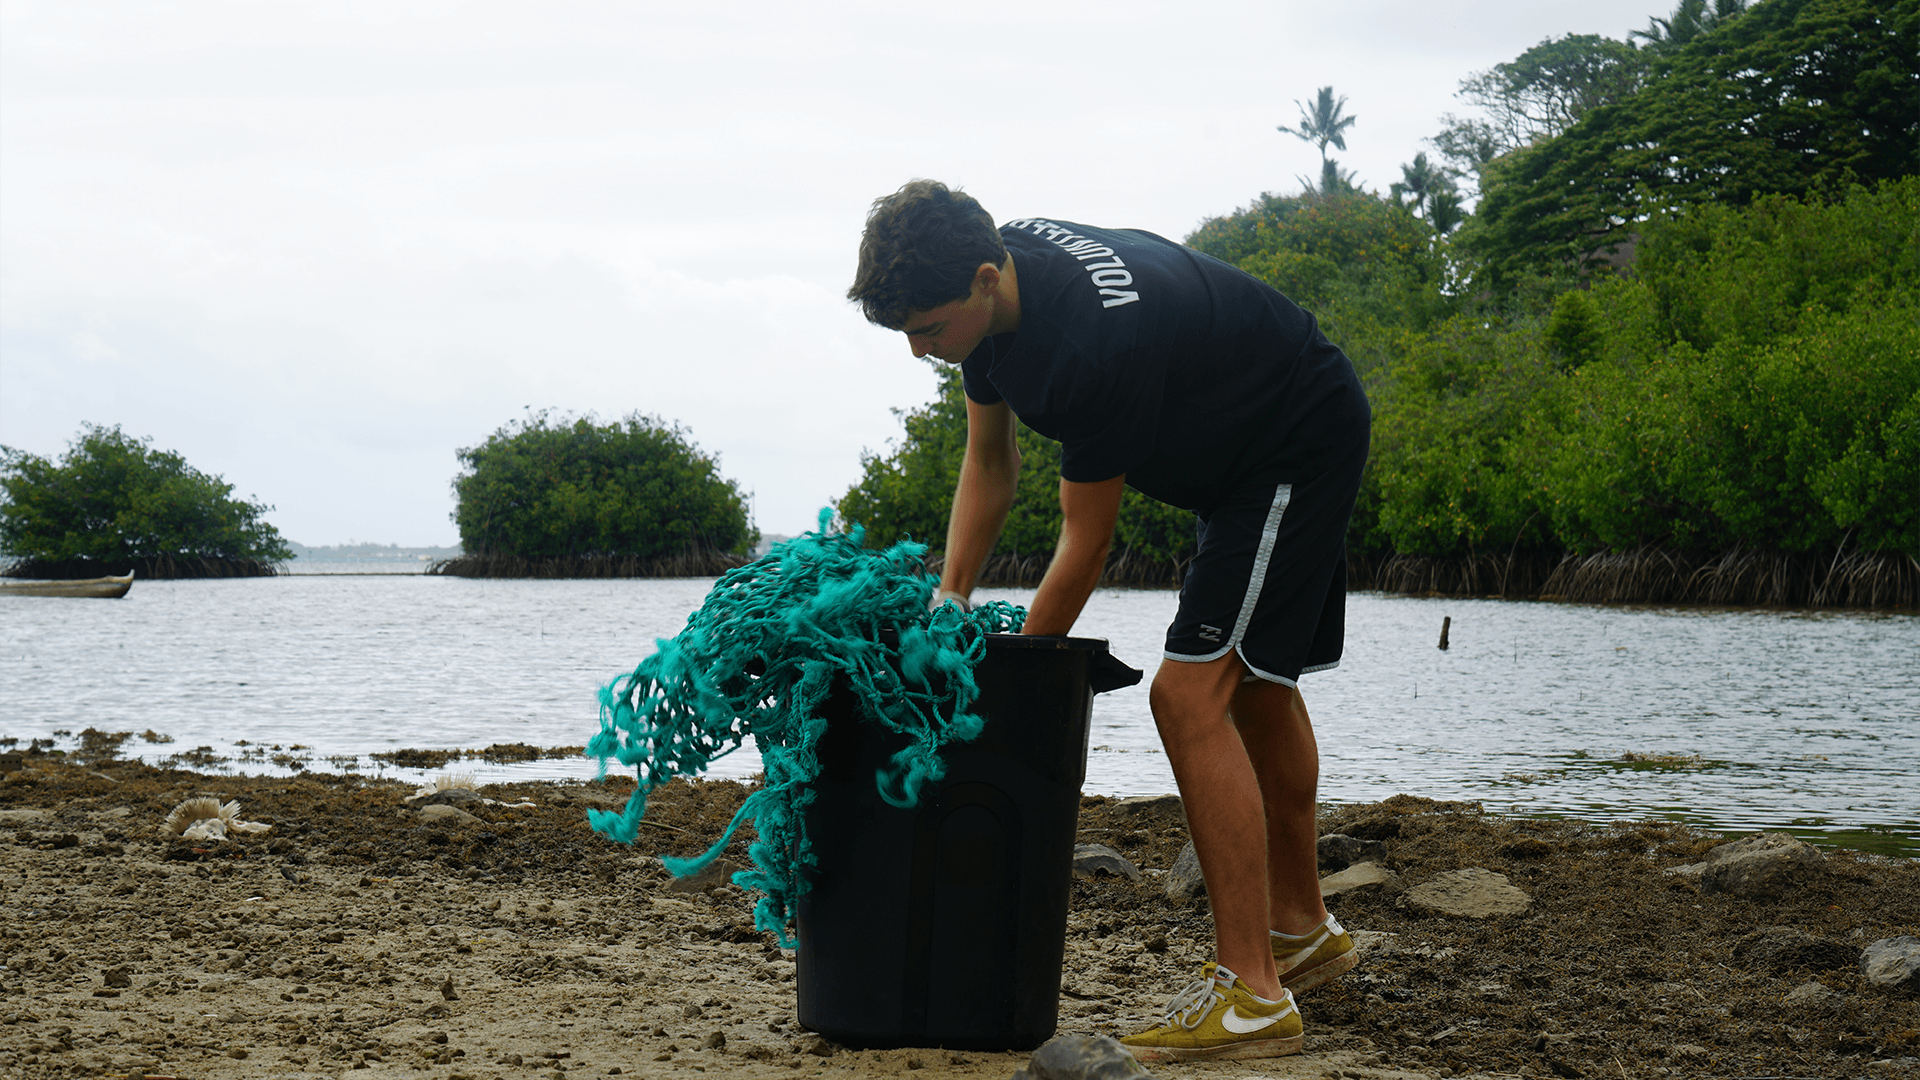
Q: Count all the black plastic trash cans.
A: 1